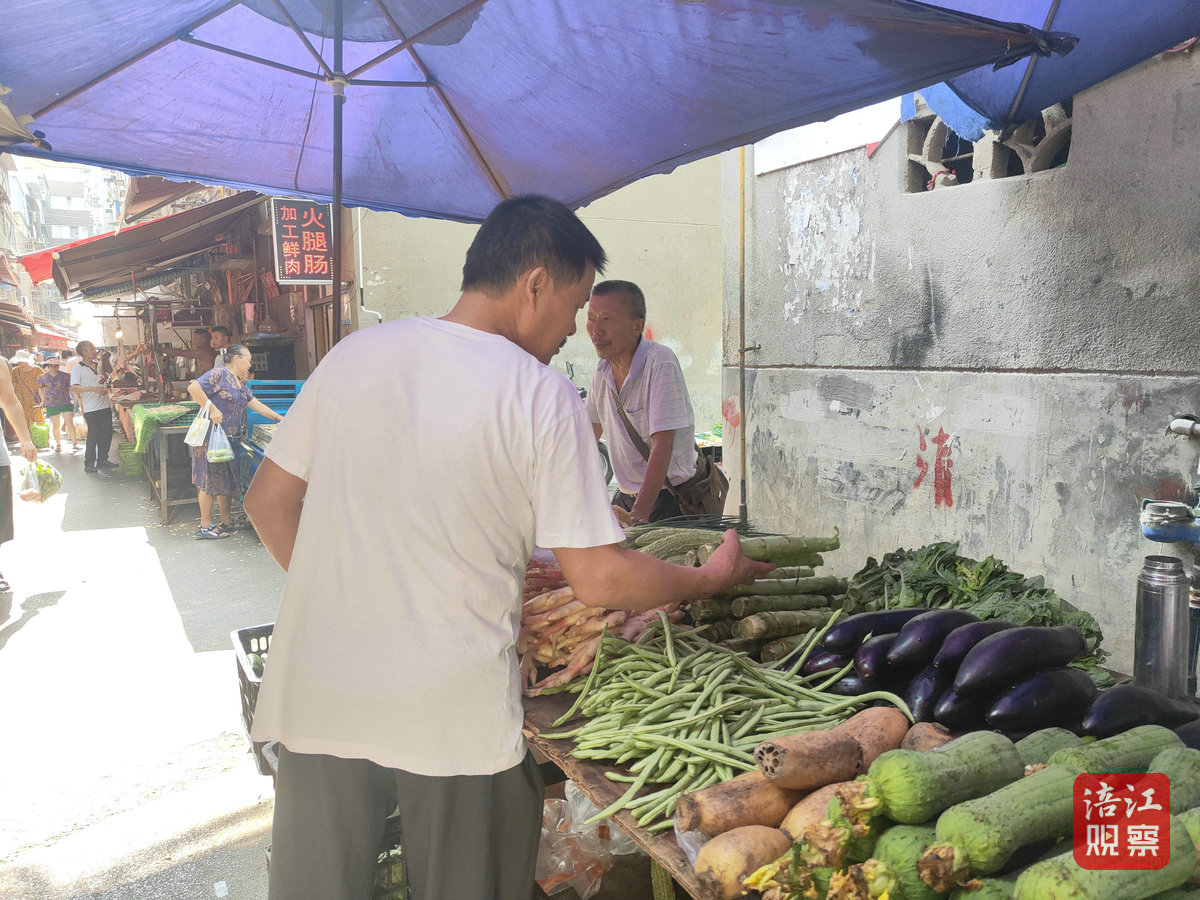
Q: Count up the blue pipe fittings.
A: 1